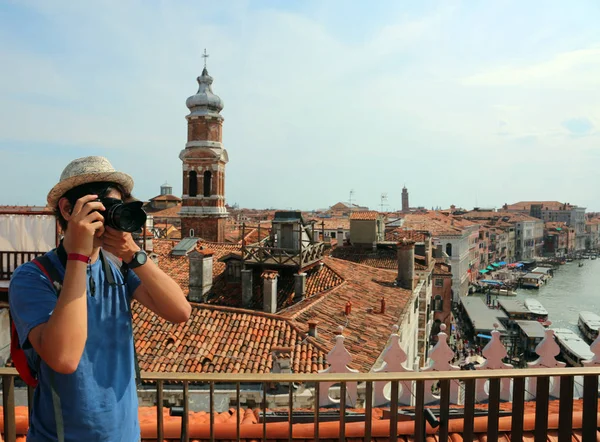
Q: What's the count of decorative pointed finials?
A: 6